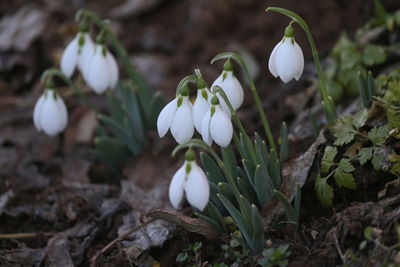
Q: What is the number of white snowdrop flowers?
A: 9